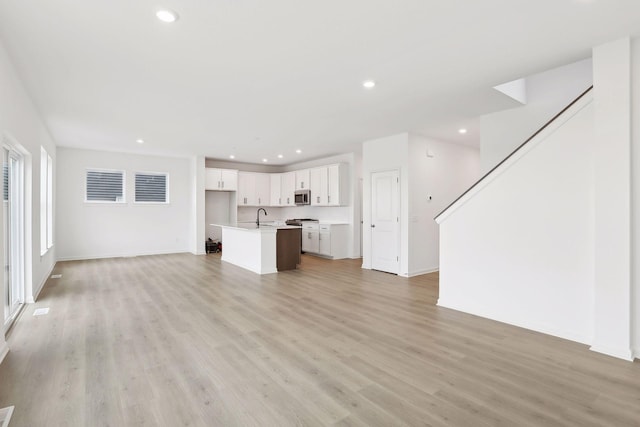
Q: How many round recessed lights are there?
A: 8